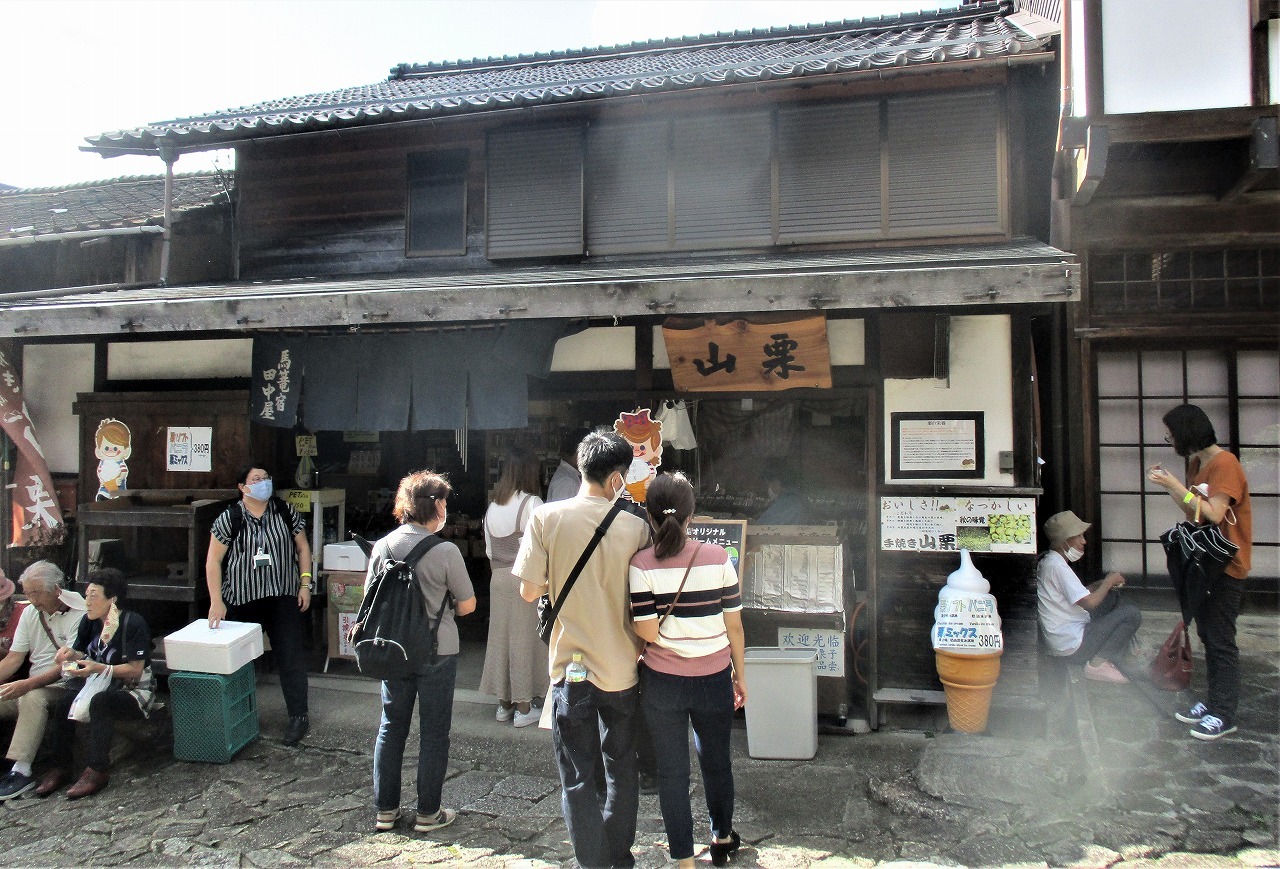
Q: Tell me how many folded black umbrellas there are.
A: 2